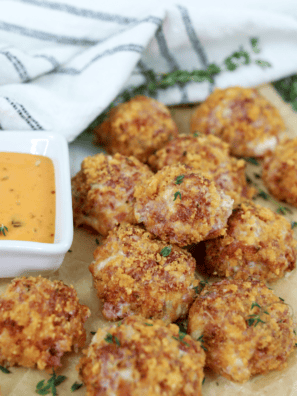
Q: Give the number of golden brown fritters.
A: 11